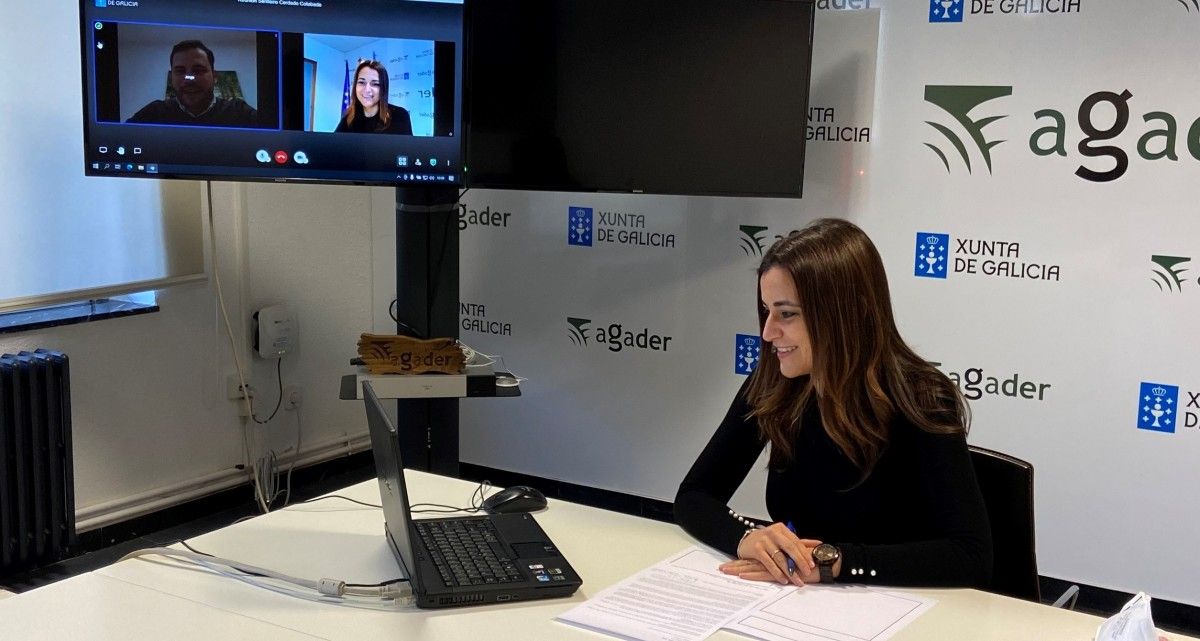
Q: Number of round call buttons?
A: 3